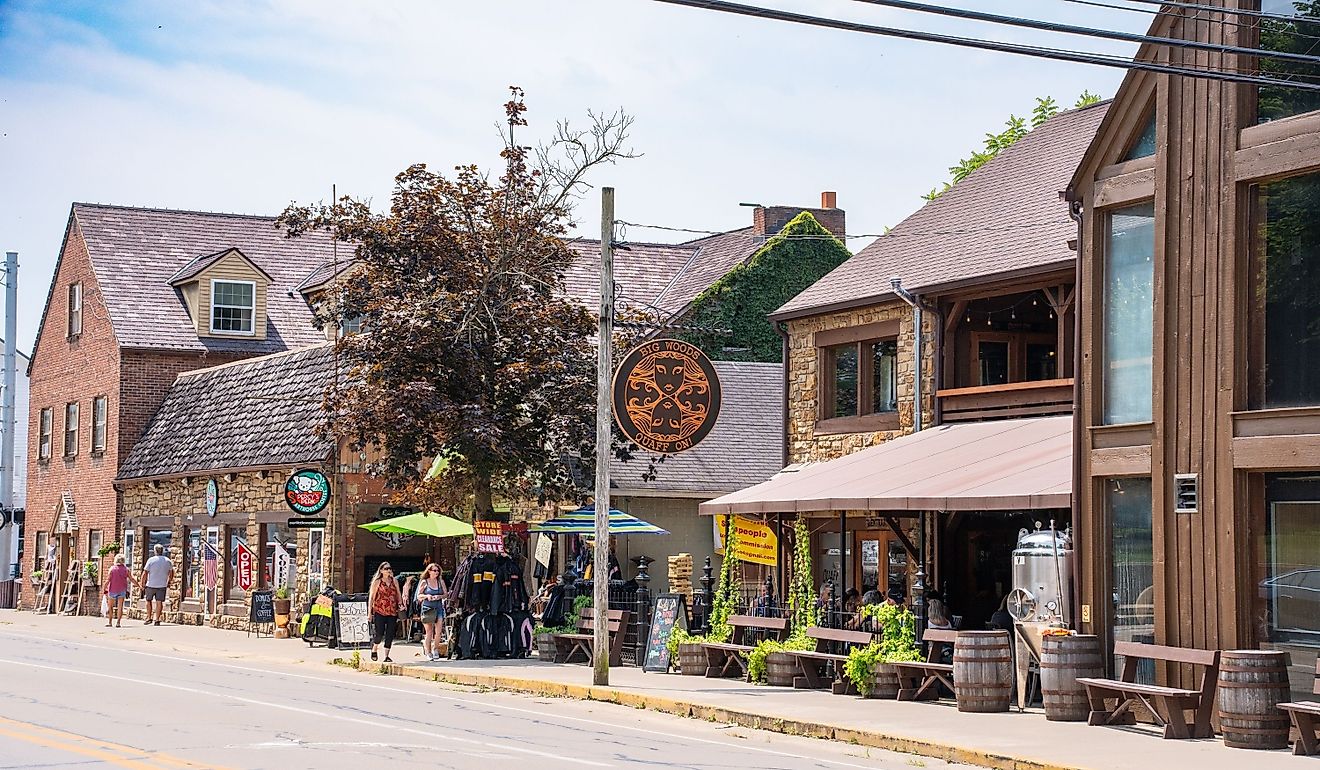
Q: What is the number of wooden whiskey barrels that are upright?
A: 3